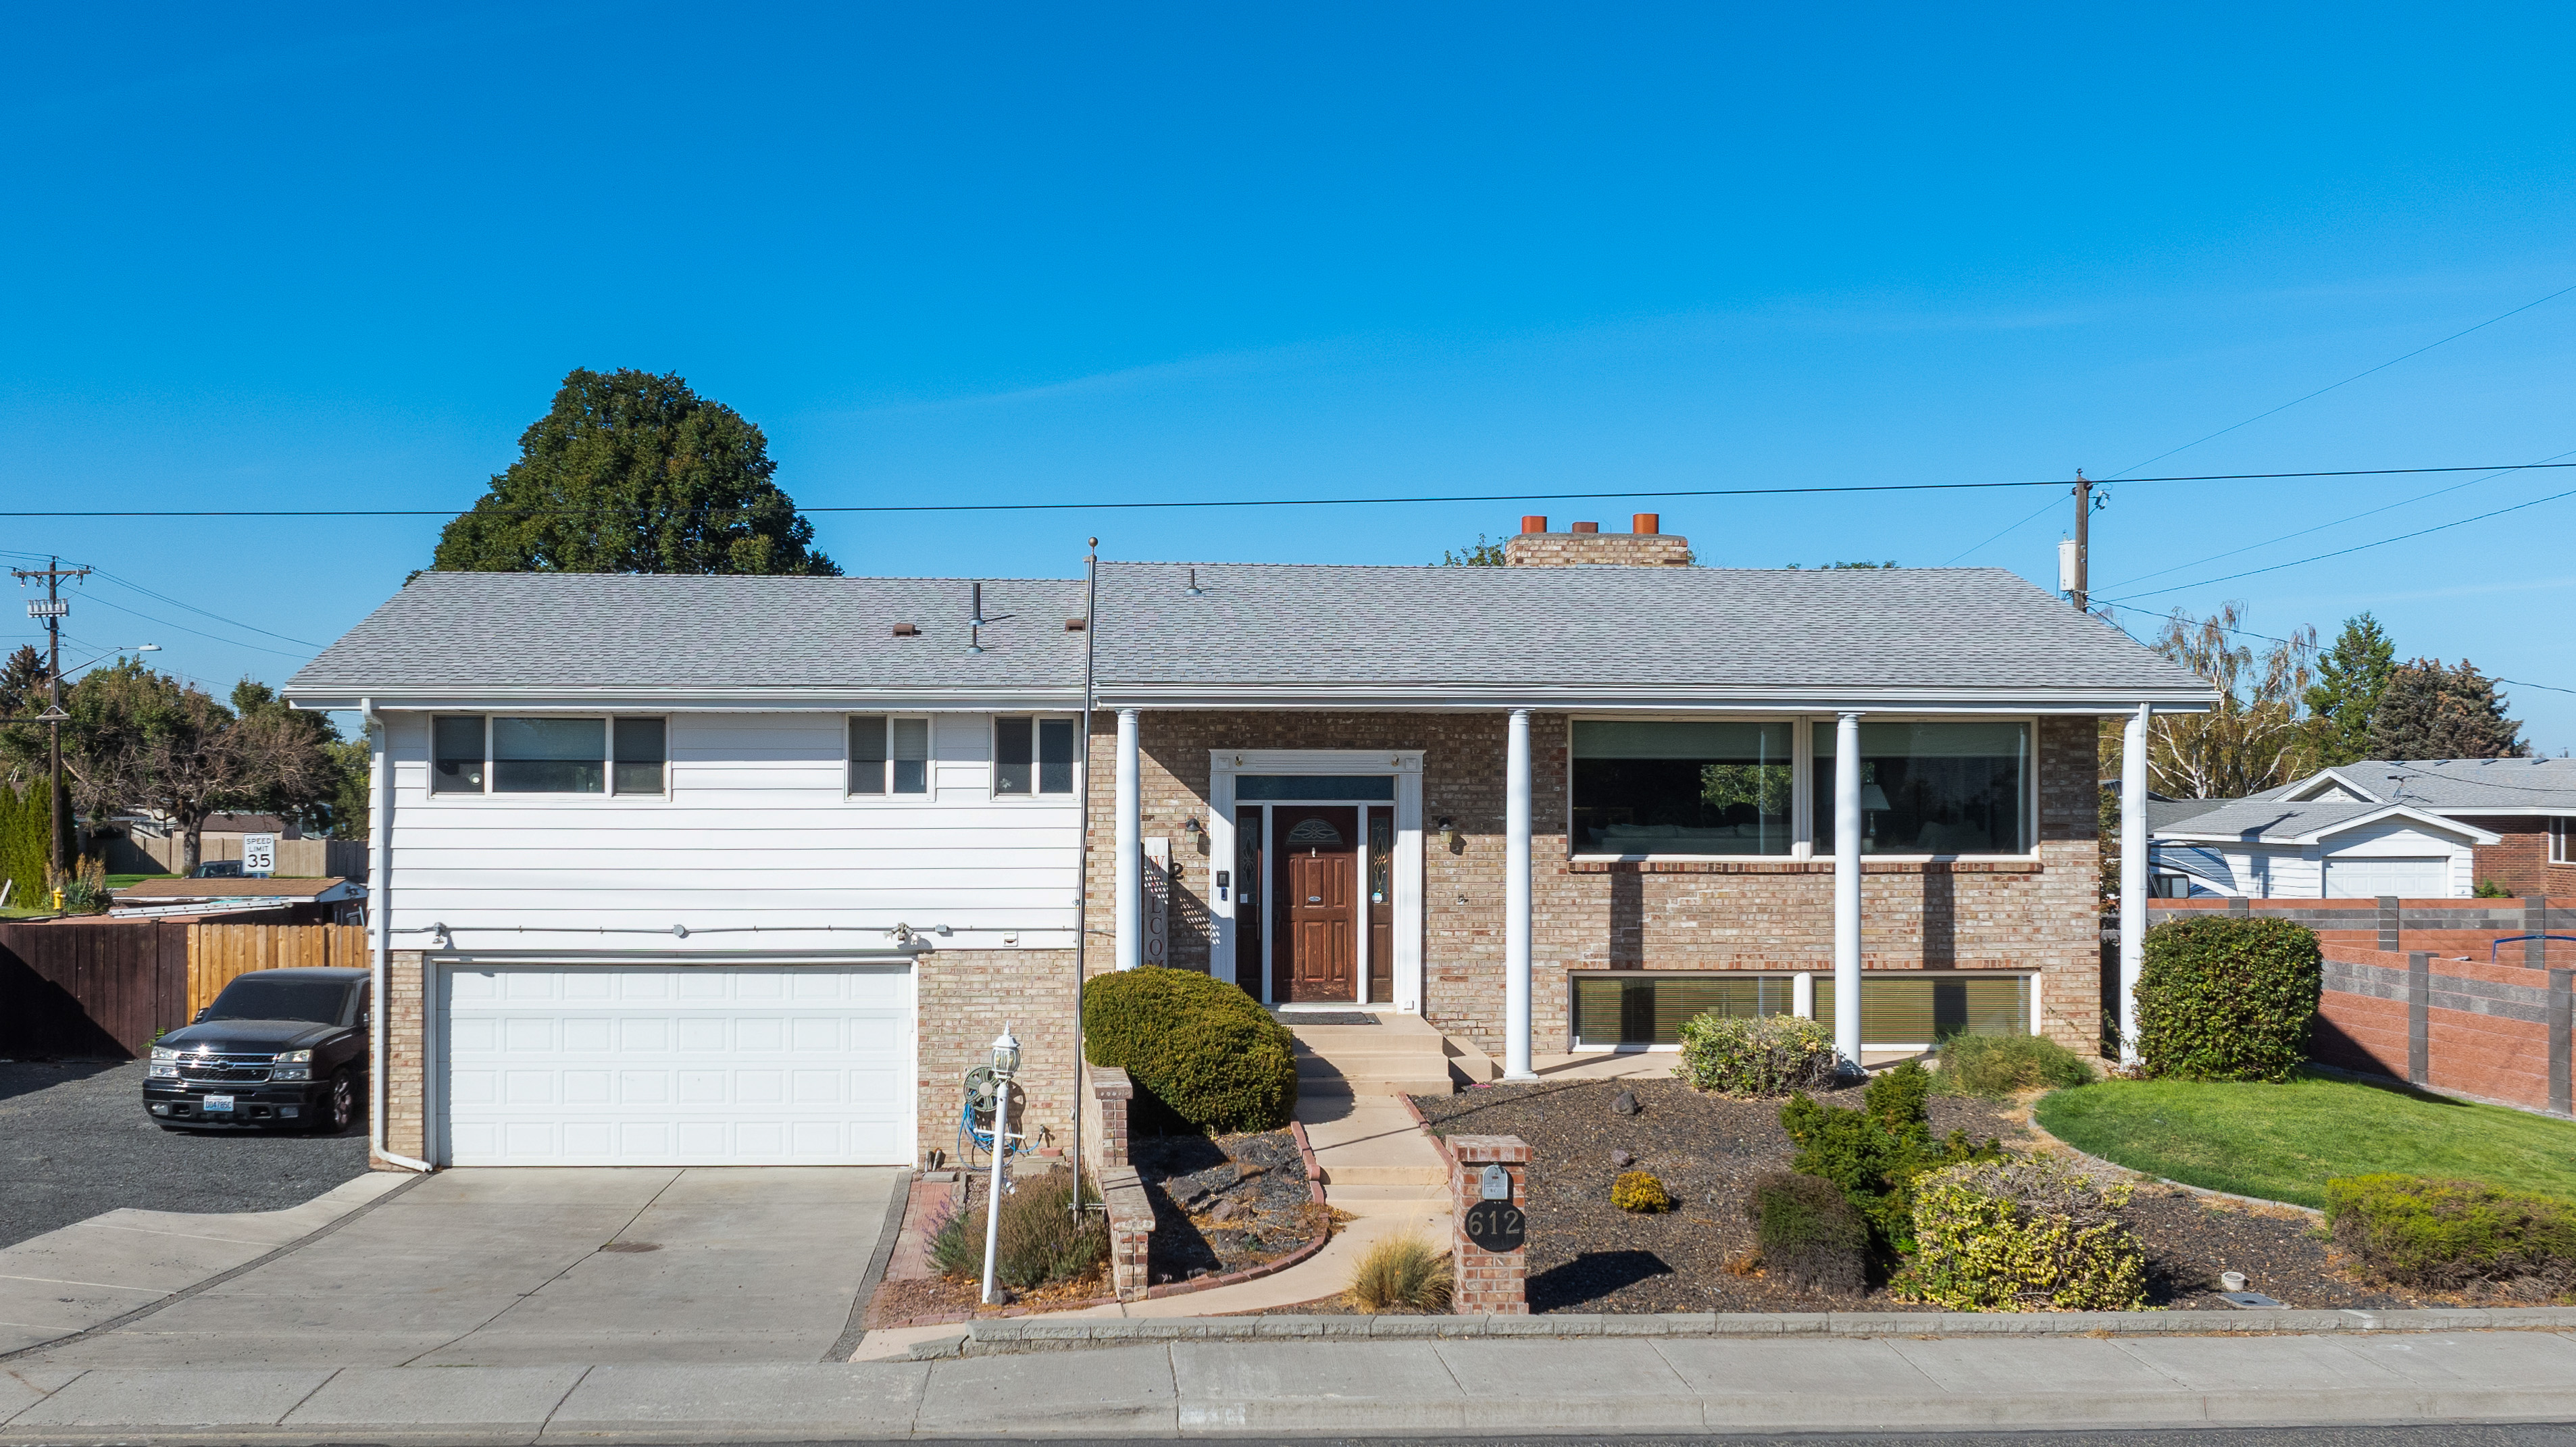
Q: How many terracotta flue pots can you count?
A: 3